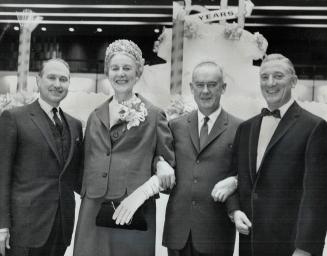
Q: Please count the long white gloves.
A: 1